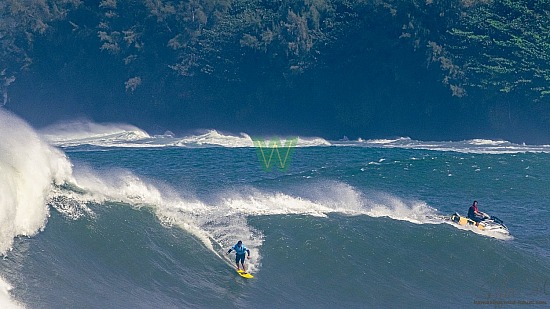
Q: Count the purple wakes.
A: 0